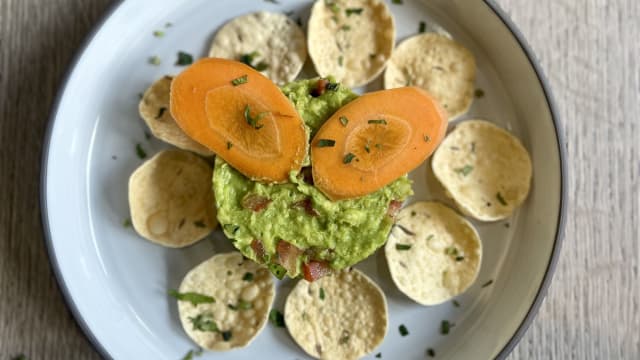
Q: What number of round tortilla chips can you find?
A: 9